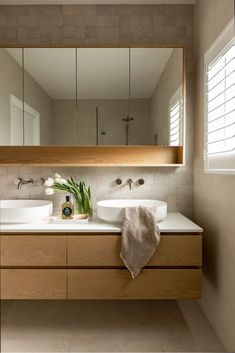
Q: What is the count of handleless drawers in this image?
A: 4